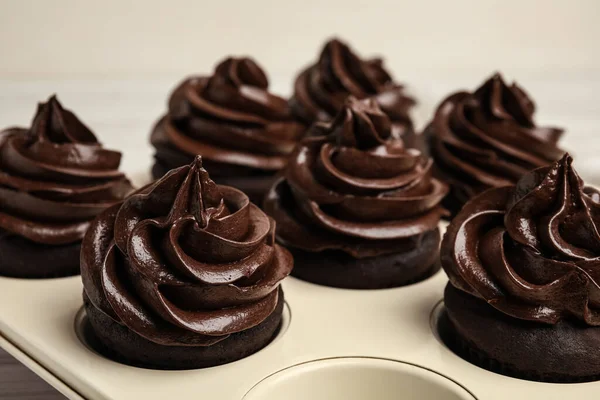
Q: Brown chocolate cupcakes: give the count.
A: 7